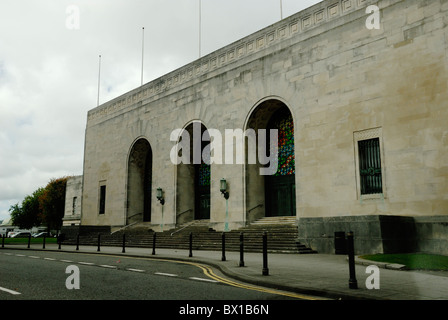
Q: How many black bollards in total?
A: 13